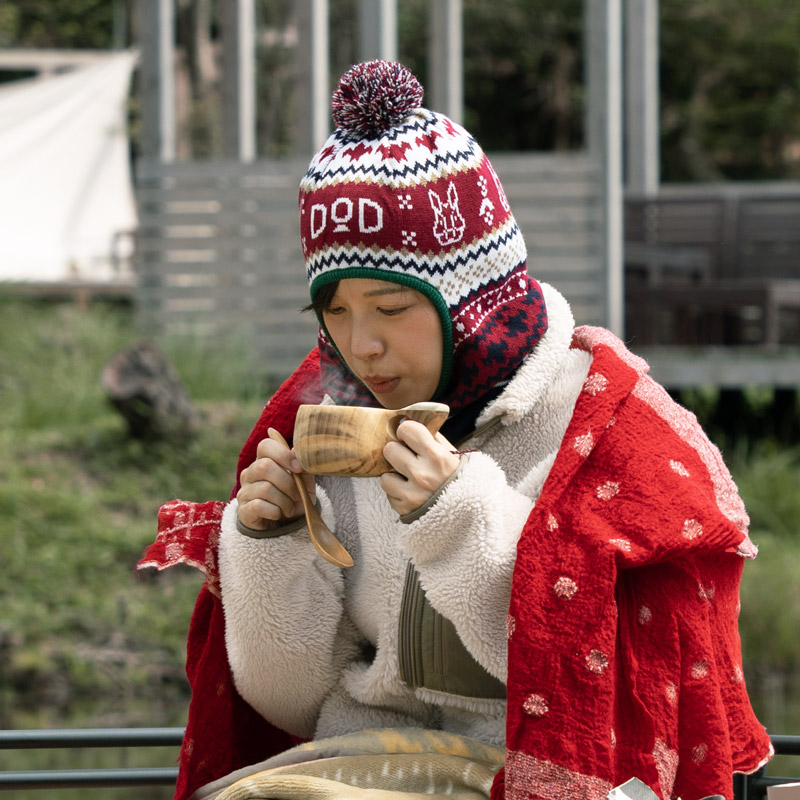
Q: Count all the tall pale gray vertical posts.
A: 7